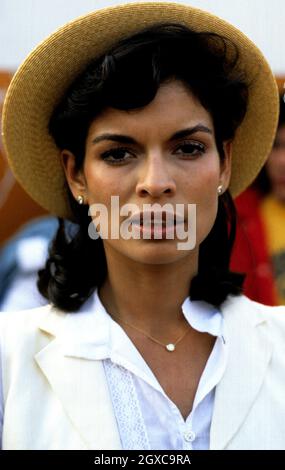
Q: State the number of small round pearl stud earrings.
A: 2